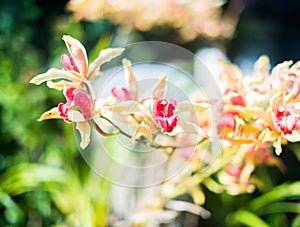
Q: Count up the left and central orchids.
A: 4